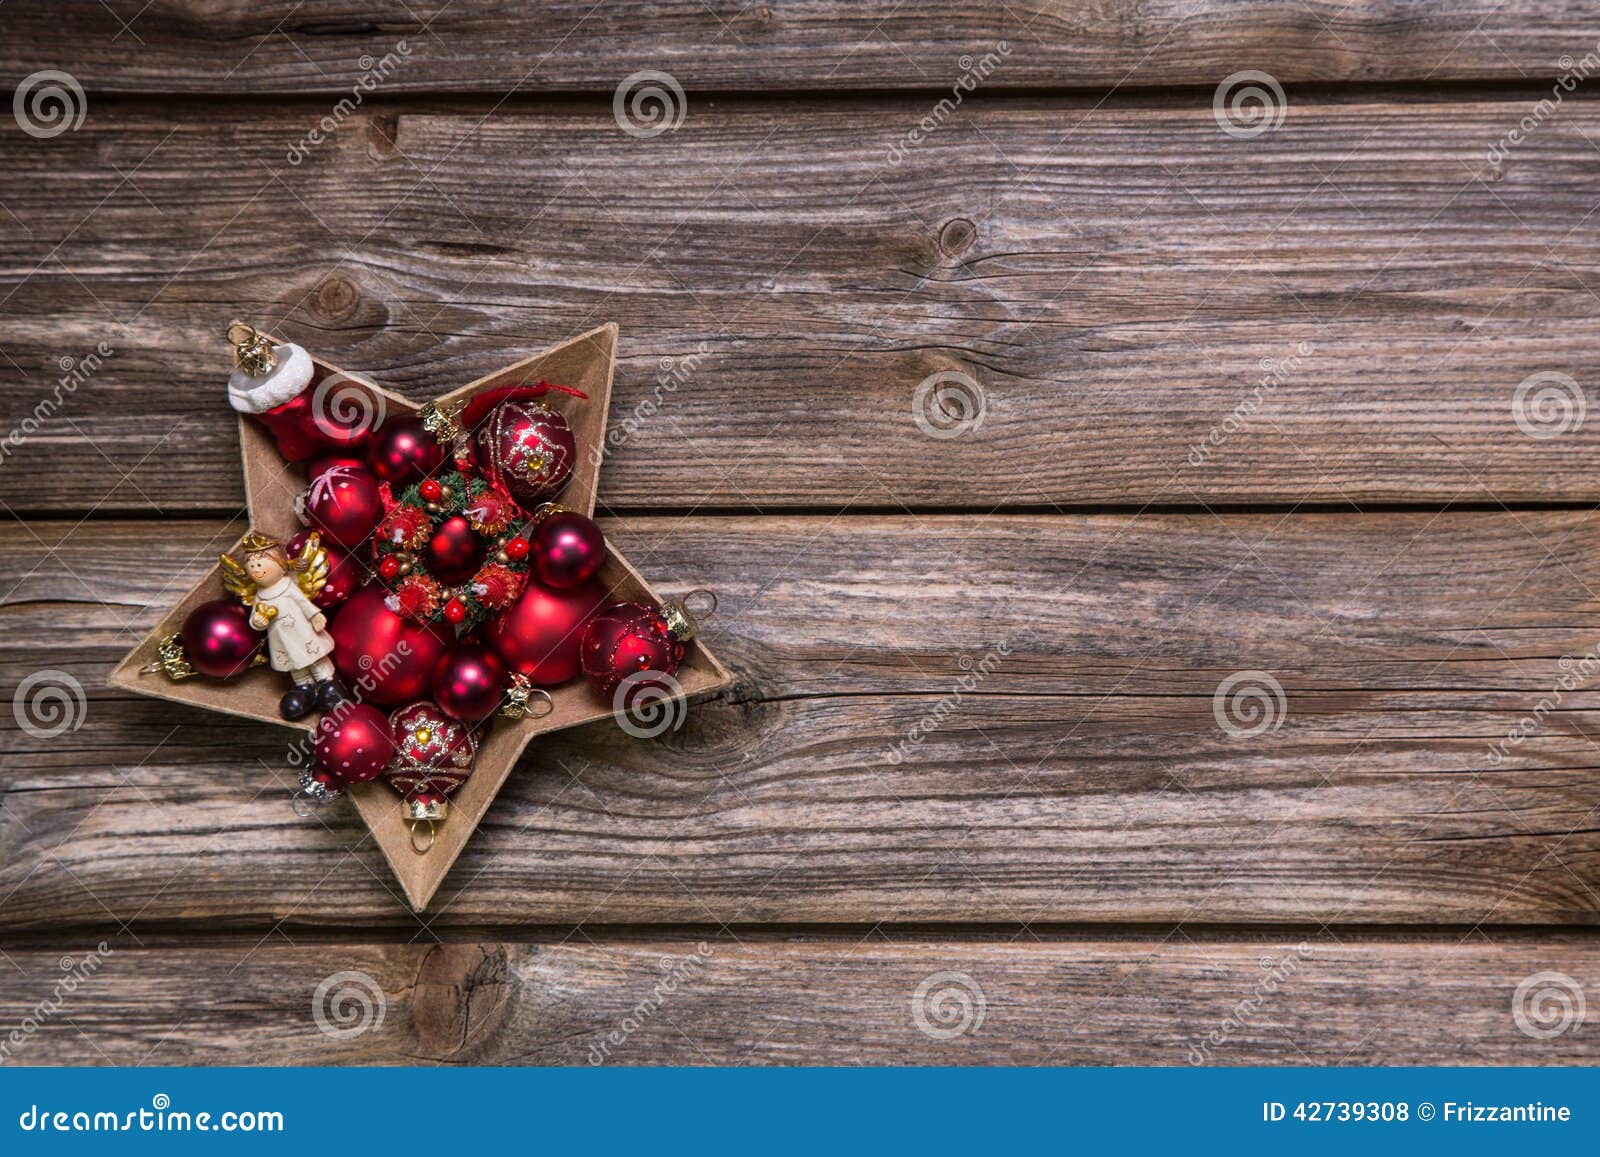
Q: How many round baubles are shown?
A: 13